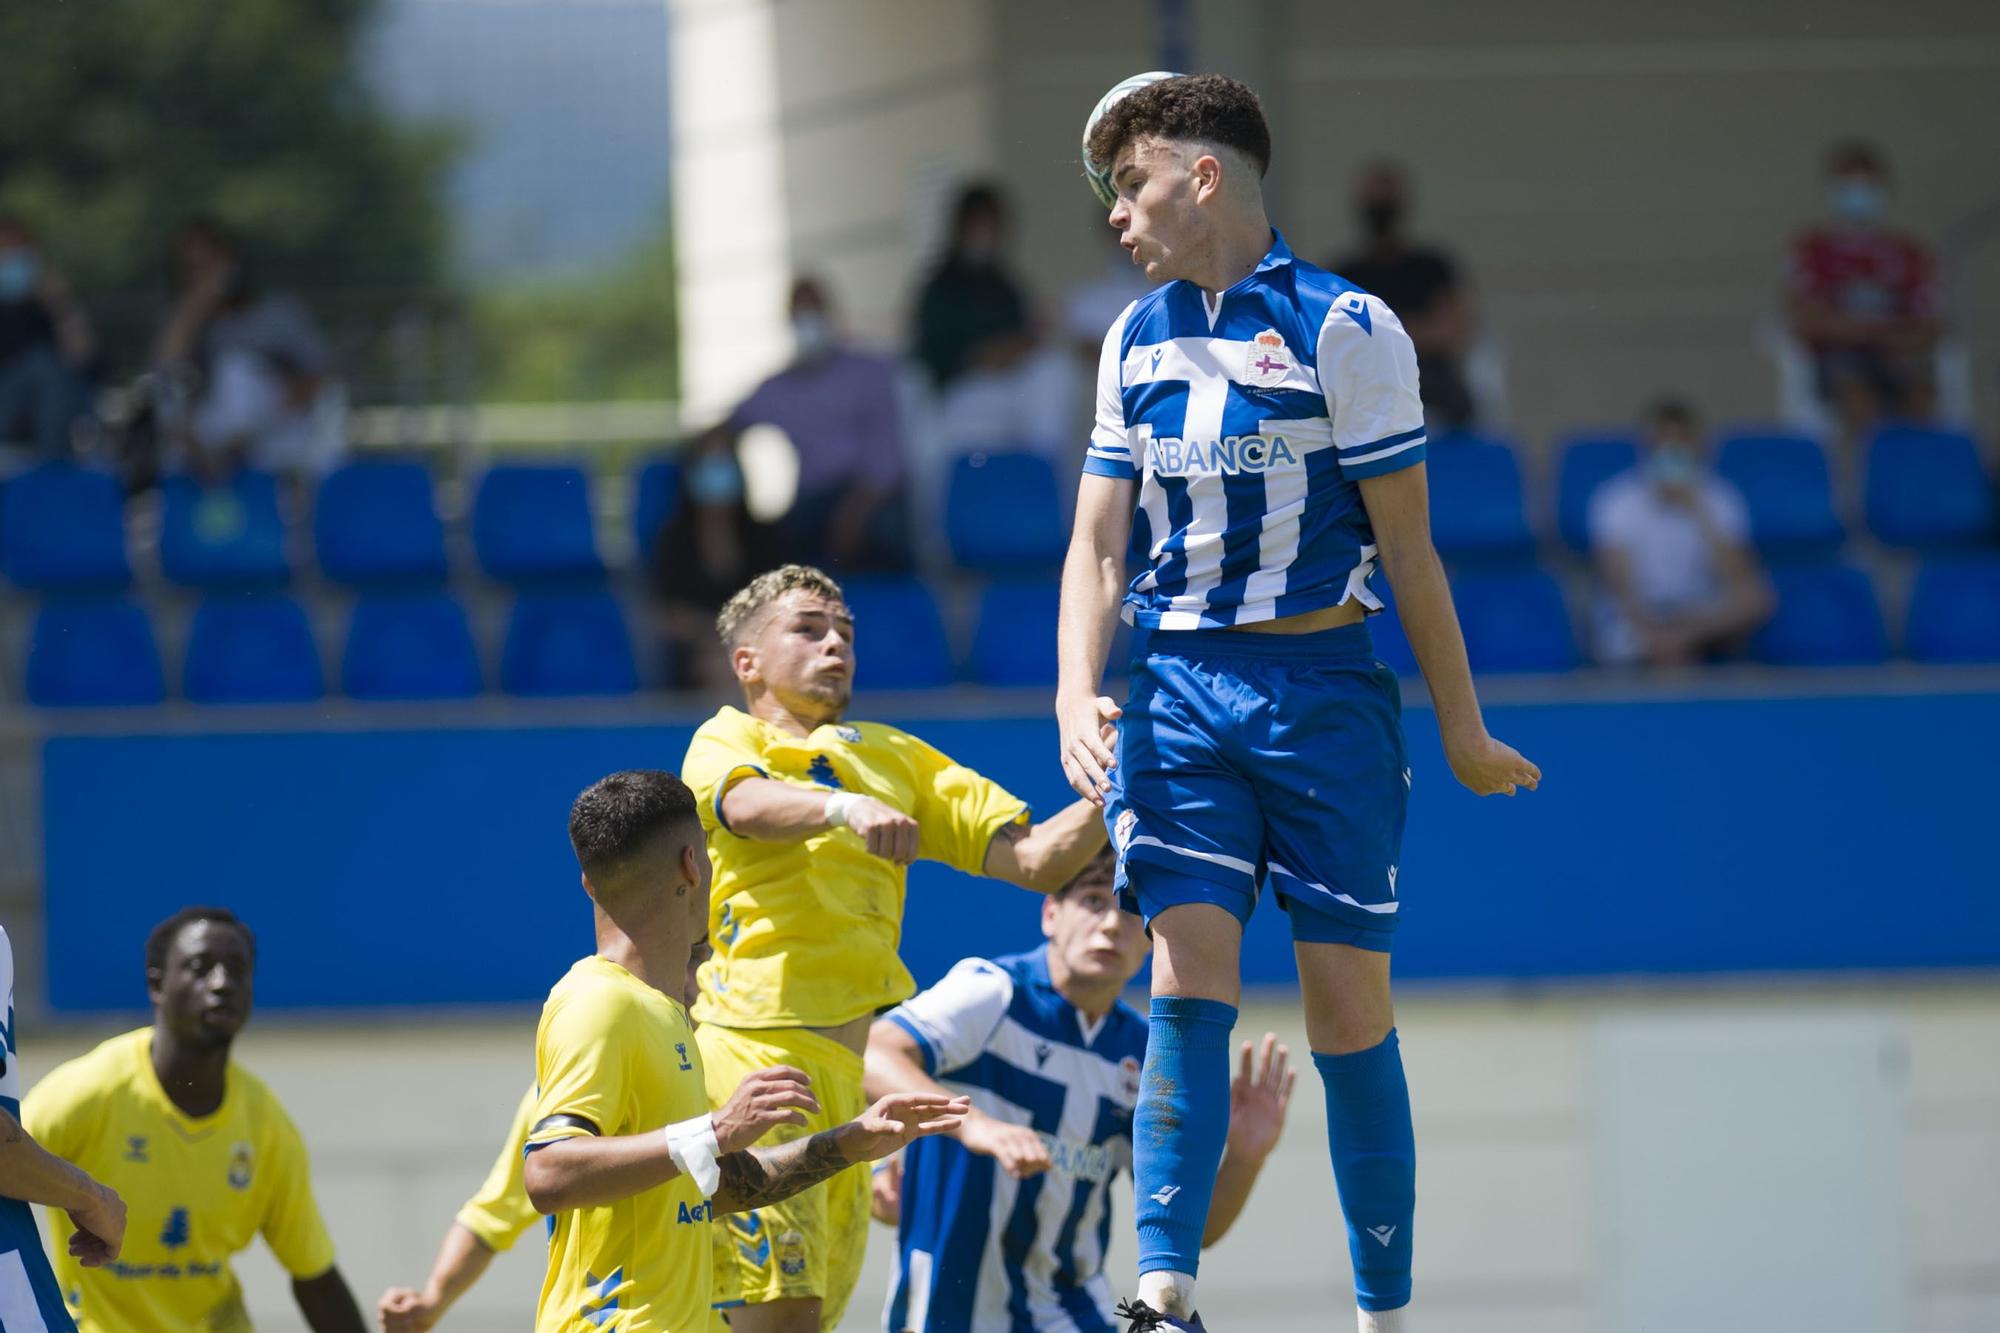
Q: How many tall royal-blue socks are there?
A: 2